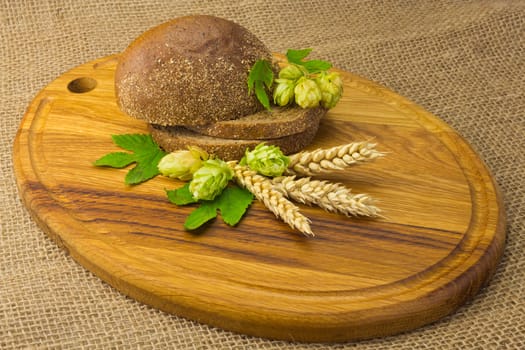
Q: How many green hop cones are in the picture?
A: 7